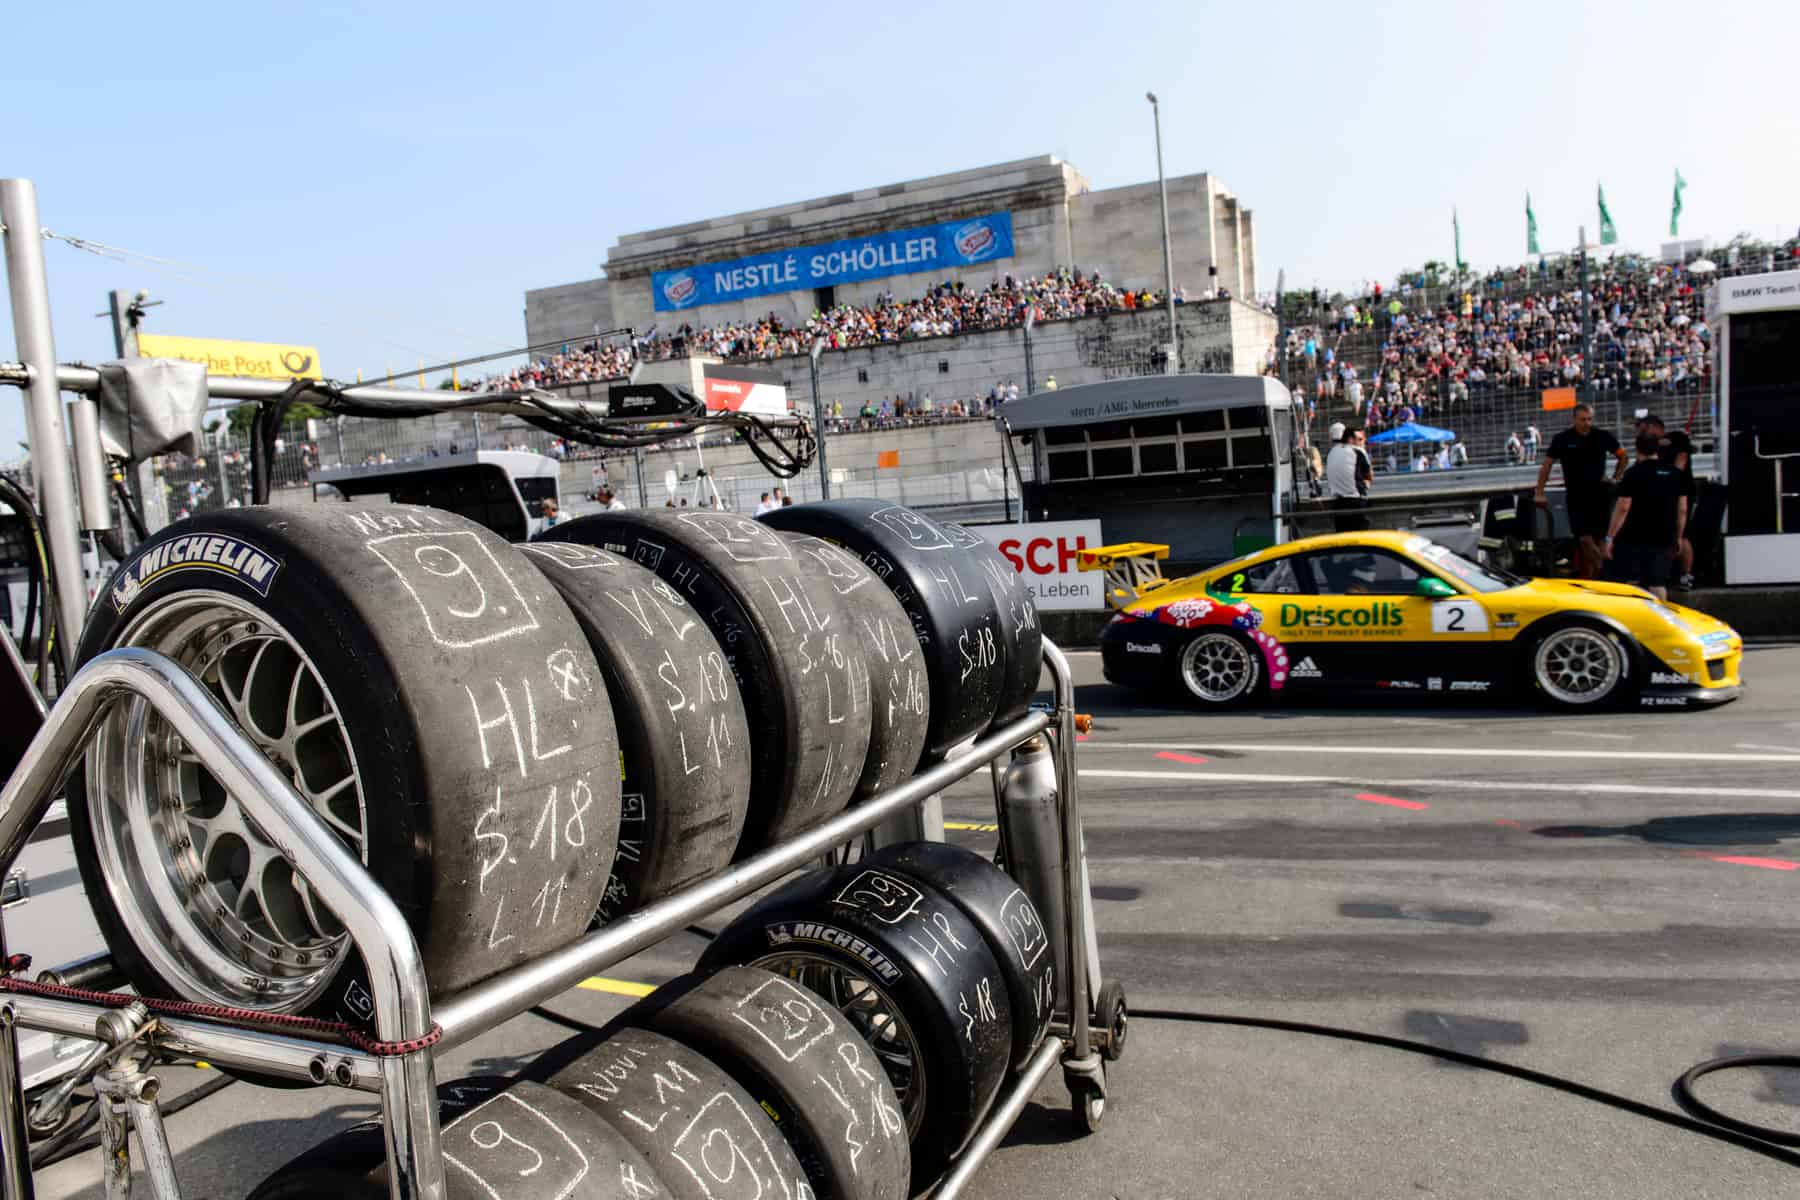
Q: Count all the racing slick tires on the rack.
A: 11